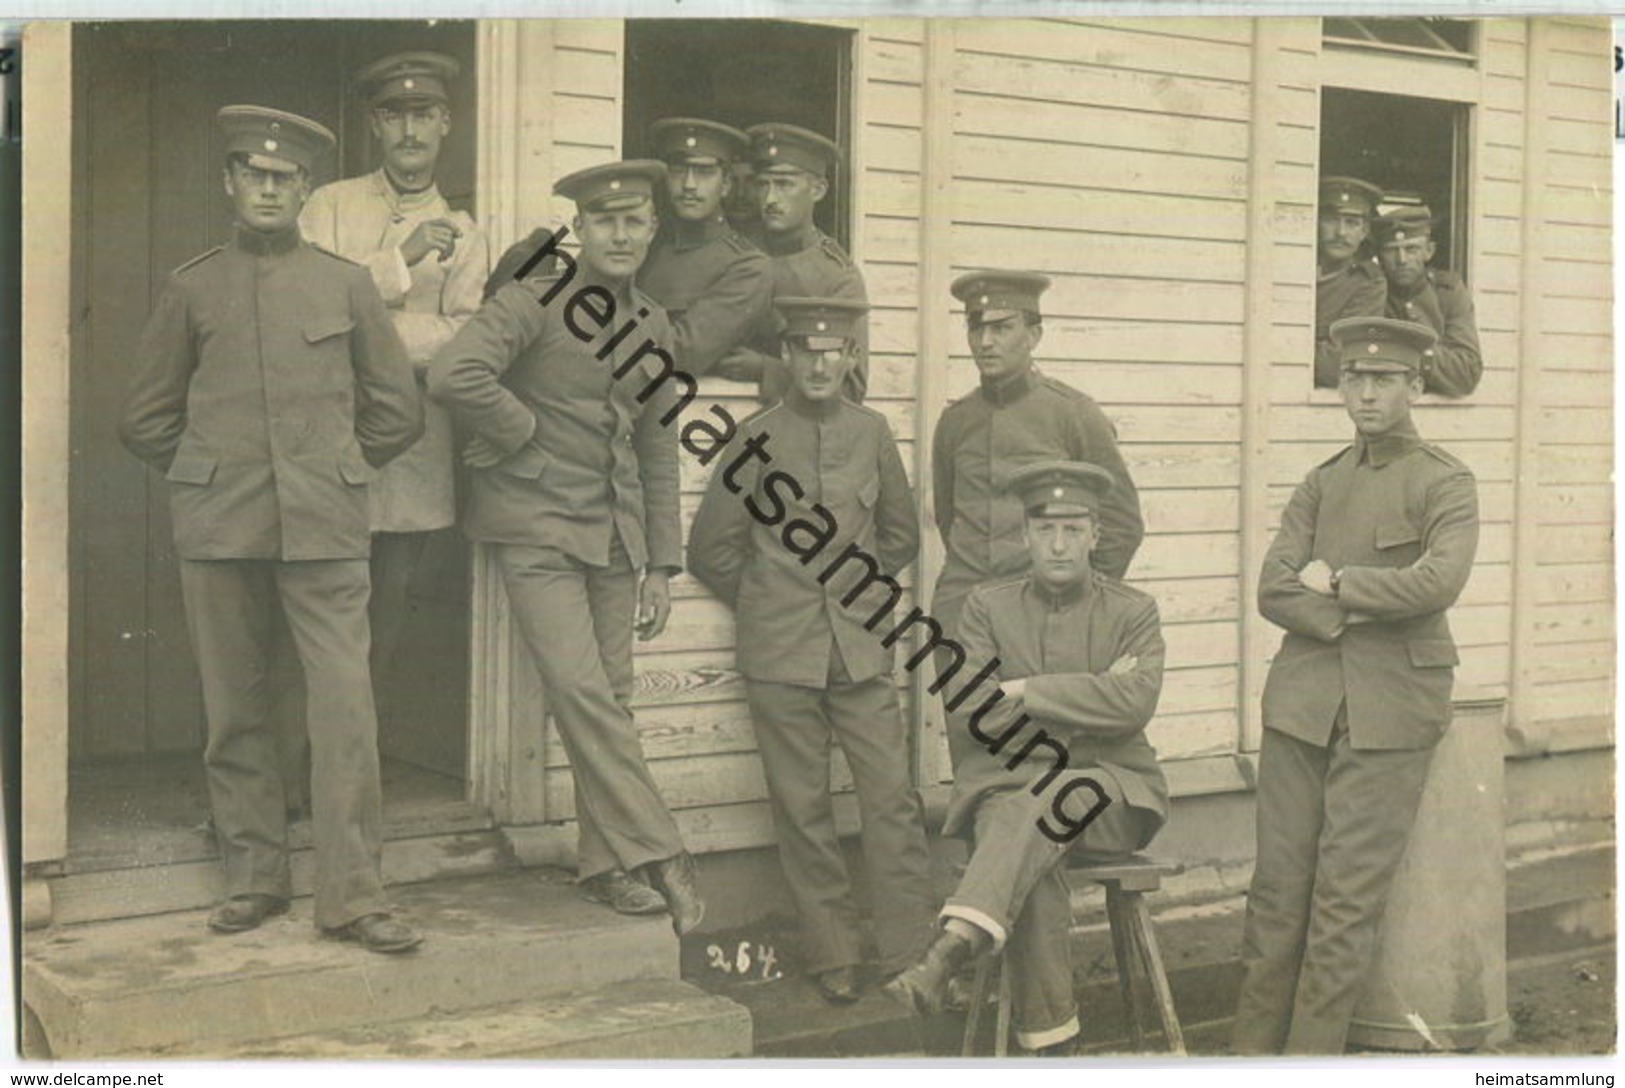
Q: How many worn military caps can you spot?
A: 11